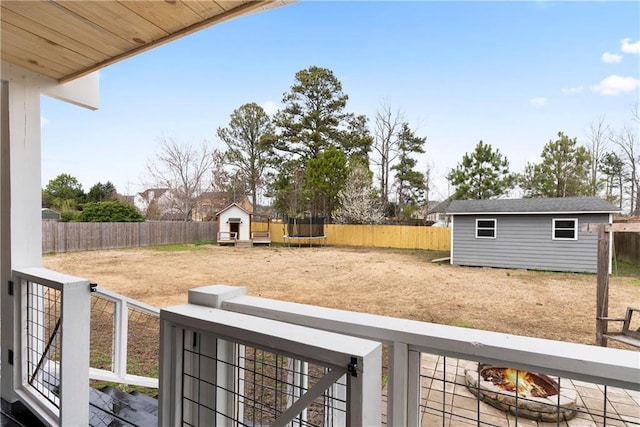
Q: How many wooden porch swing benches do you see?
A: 1